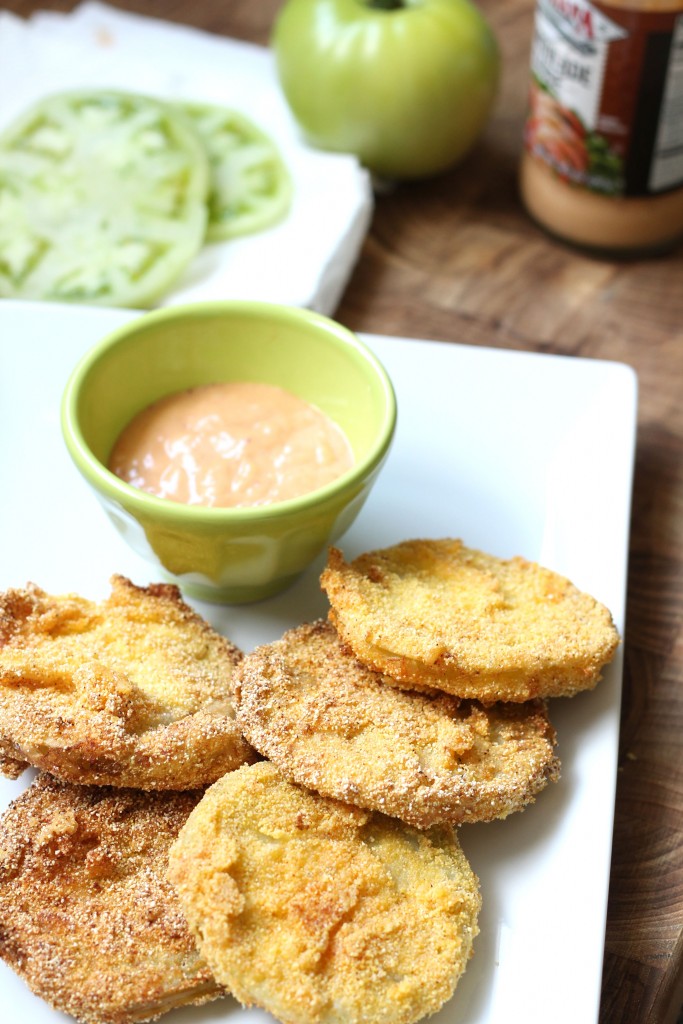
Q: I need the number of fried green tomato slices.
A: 5